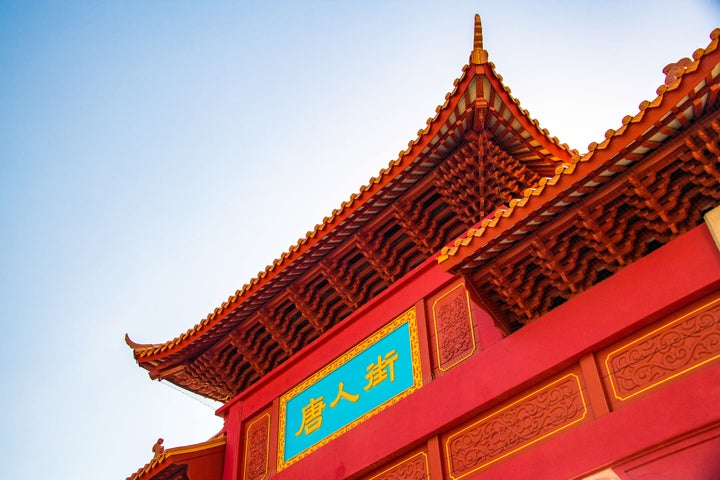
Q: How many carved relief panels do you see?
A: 5